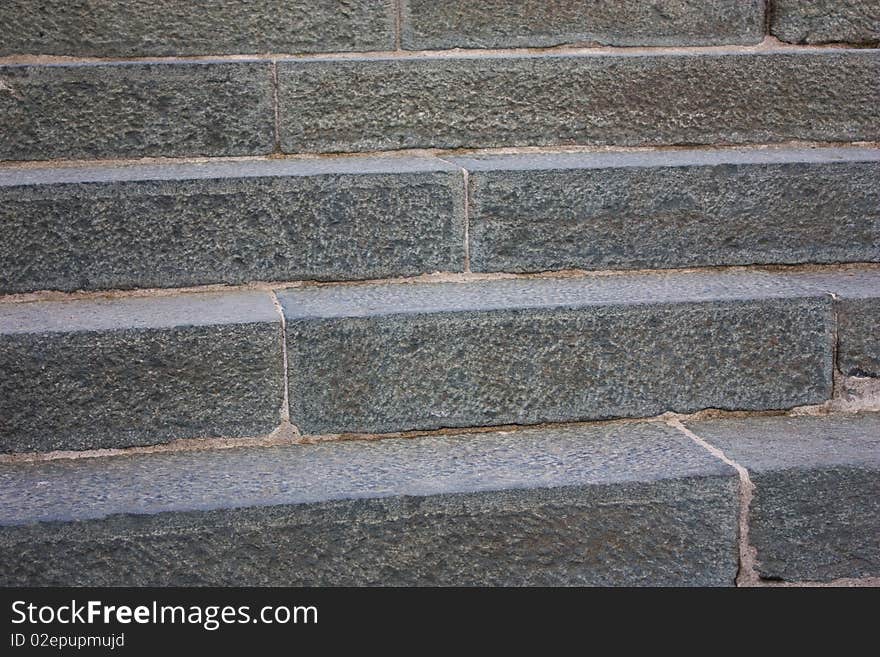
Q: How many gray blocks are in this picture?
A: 12